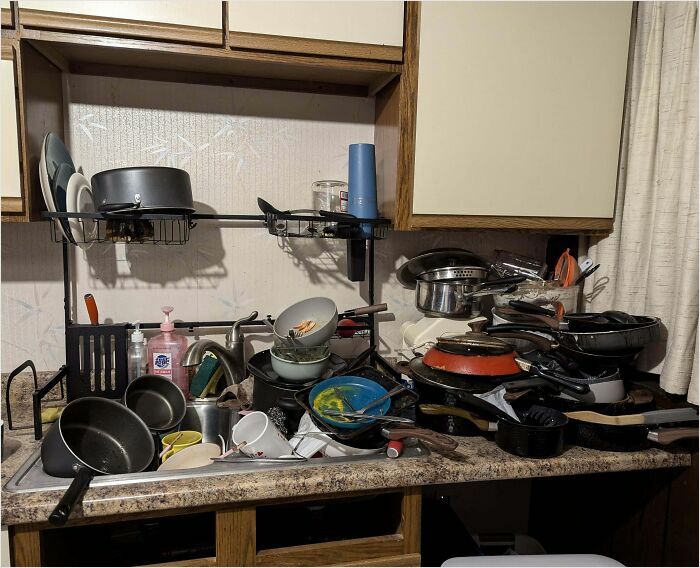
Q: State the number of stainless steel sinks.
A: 1